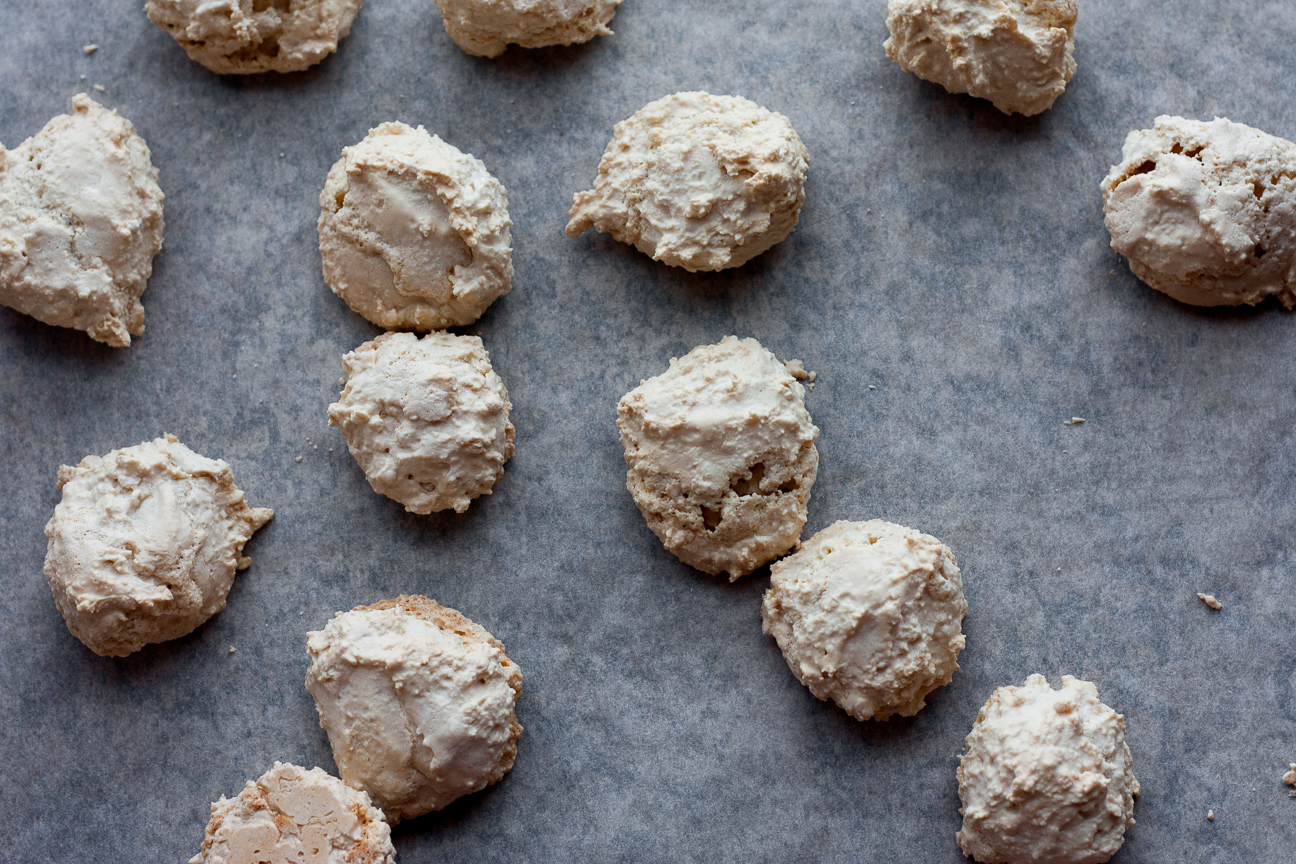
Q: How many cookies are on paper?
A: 14